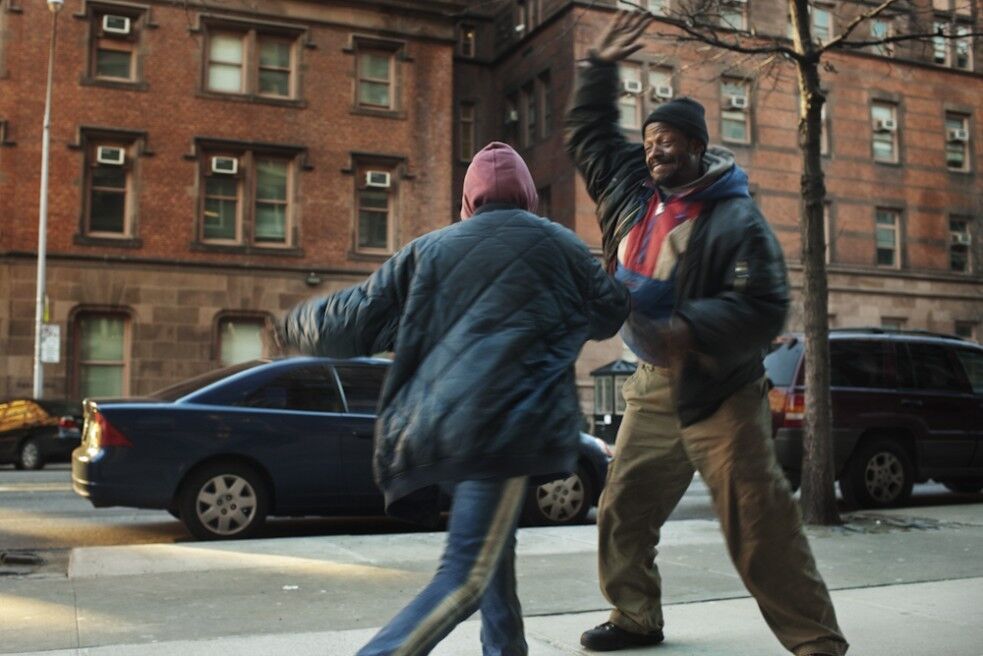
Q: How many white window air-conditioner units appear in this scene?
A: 10